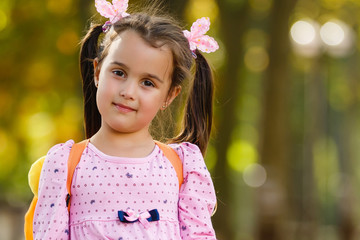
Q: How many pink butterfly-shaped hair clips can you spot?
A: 2